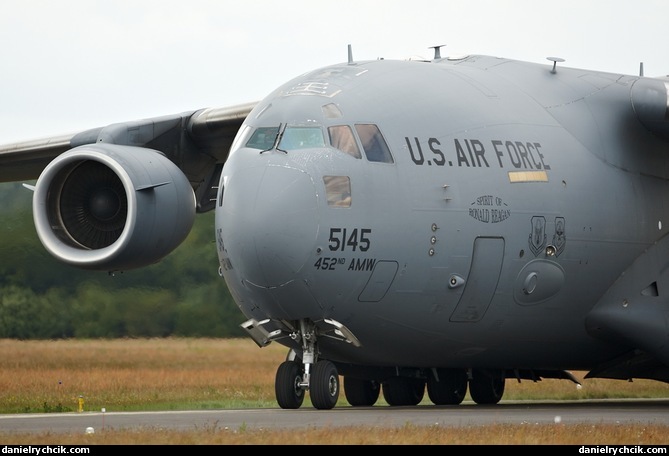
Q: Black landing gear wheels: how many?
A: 6